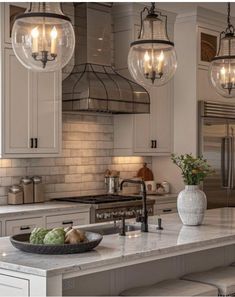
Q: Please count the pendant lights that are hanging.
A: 3